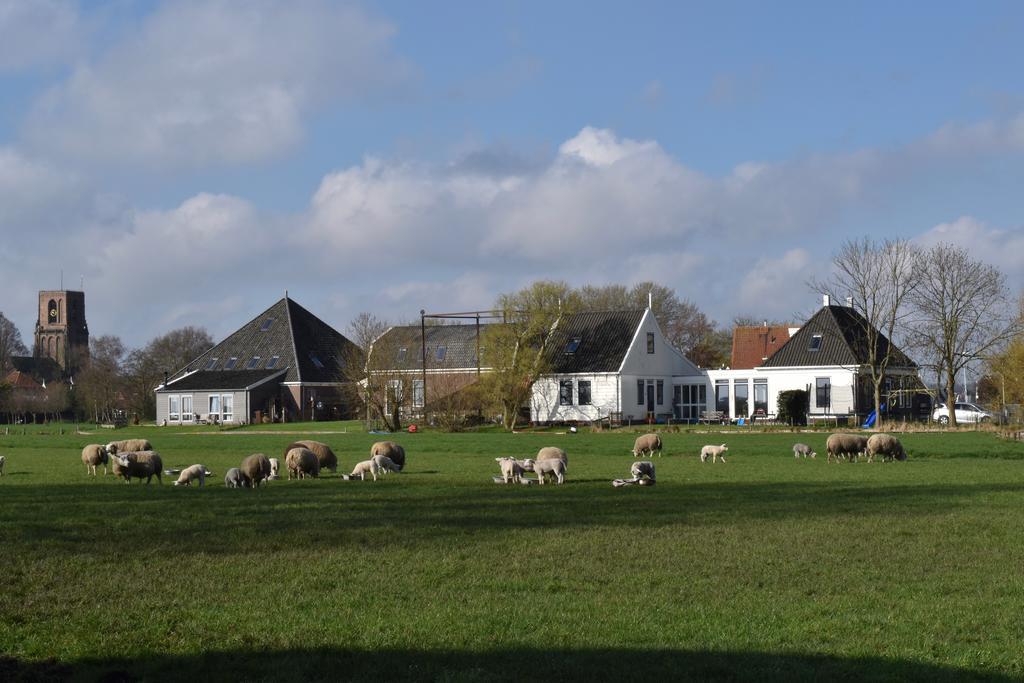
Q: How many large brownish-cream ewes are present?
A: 11